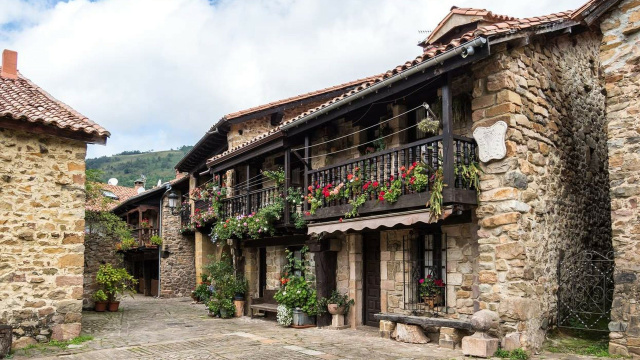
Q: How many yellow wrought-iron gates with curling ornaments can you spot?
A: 0